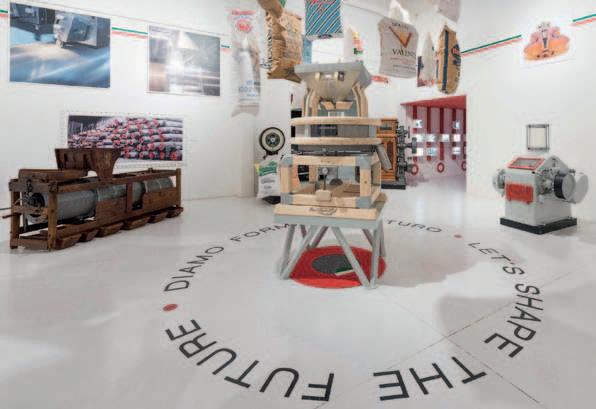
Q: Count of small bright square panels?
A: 9